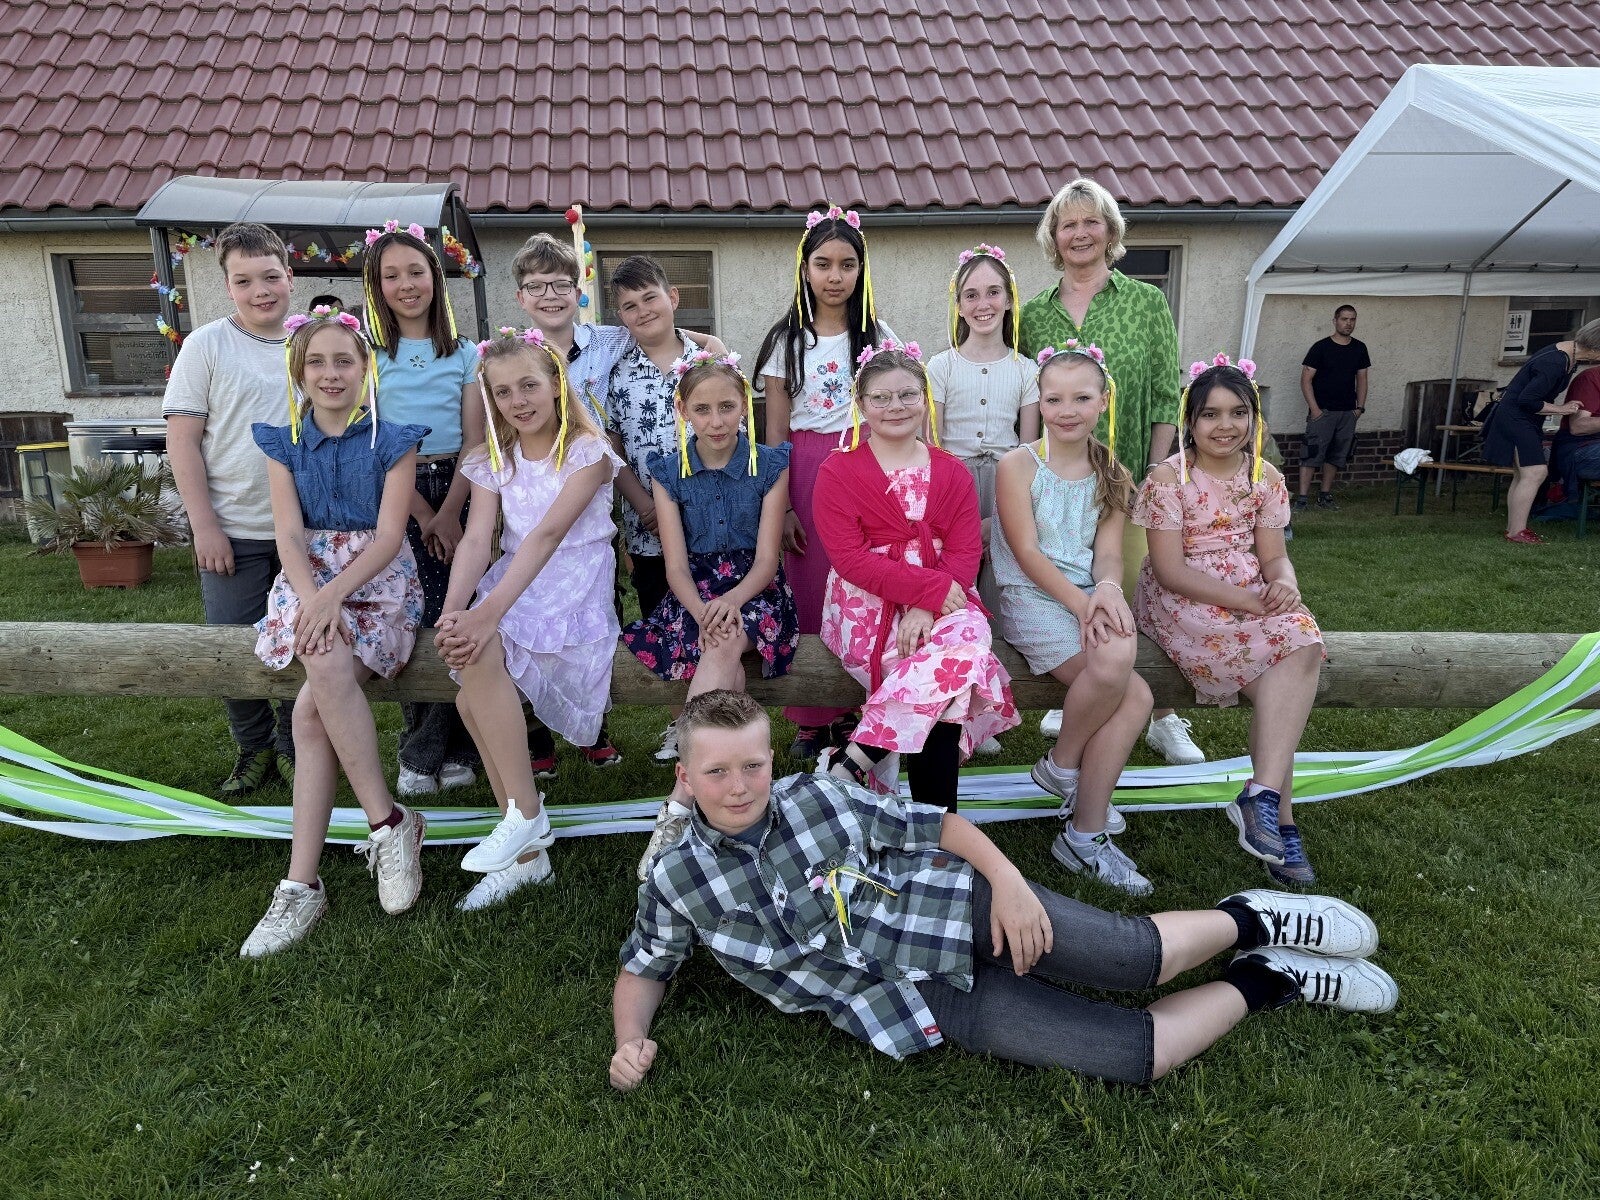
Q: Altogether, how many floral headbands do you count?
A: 9